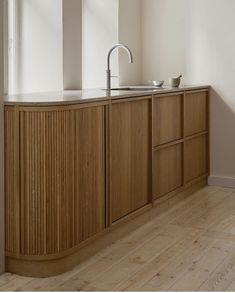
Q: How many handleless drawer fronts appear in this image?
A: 4